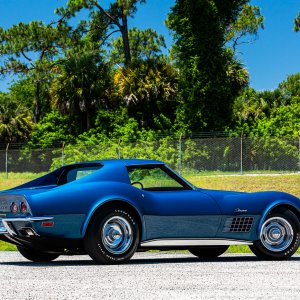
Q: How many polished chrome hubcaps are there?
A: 2